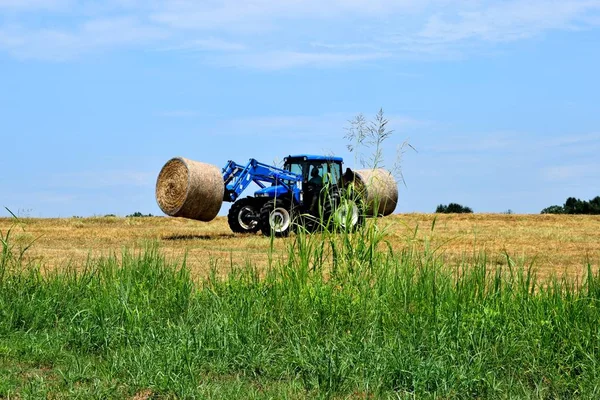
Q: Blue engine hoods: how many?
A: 1